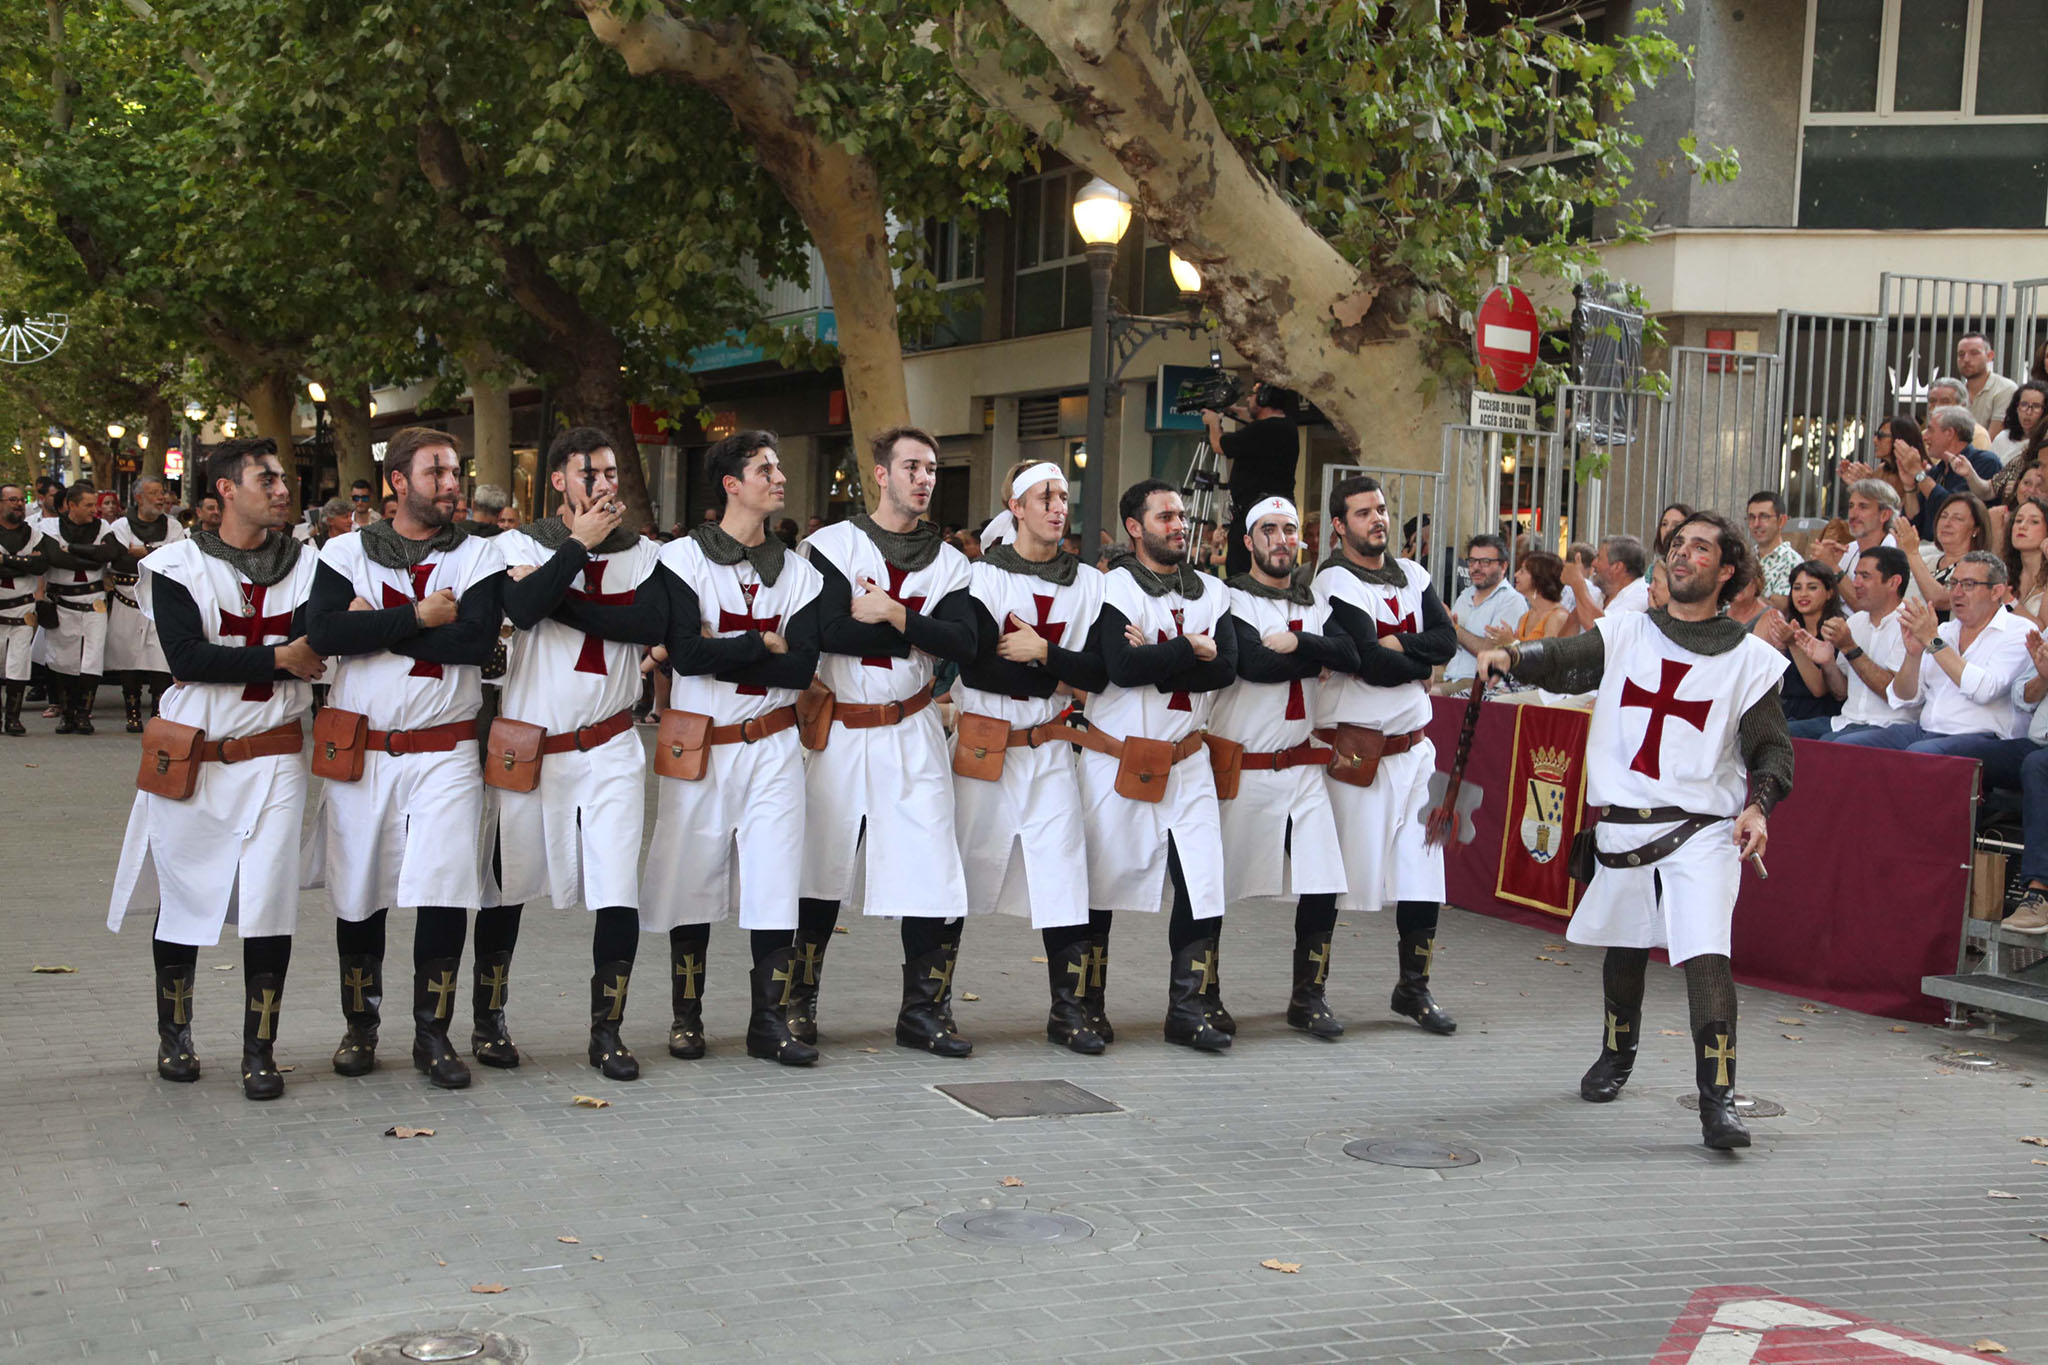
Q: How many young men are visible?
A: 10